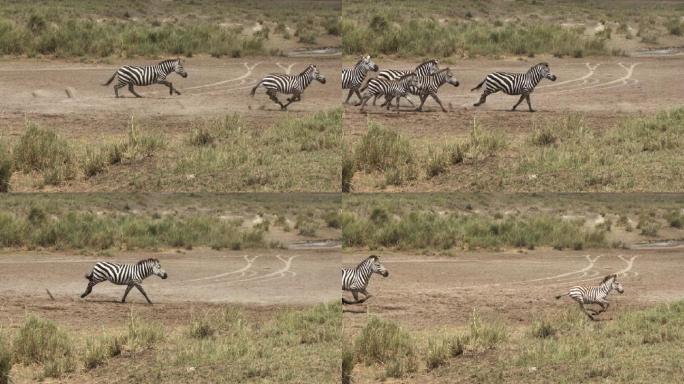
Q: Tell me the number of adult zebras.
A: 8